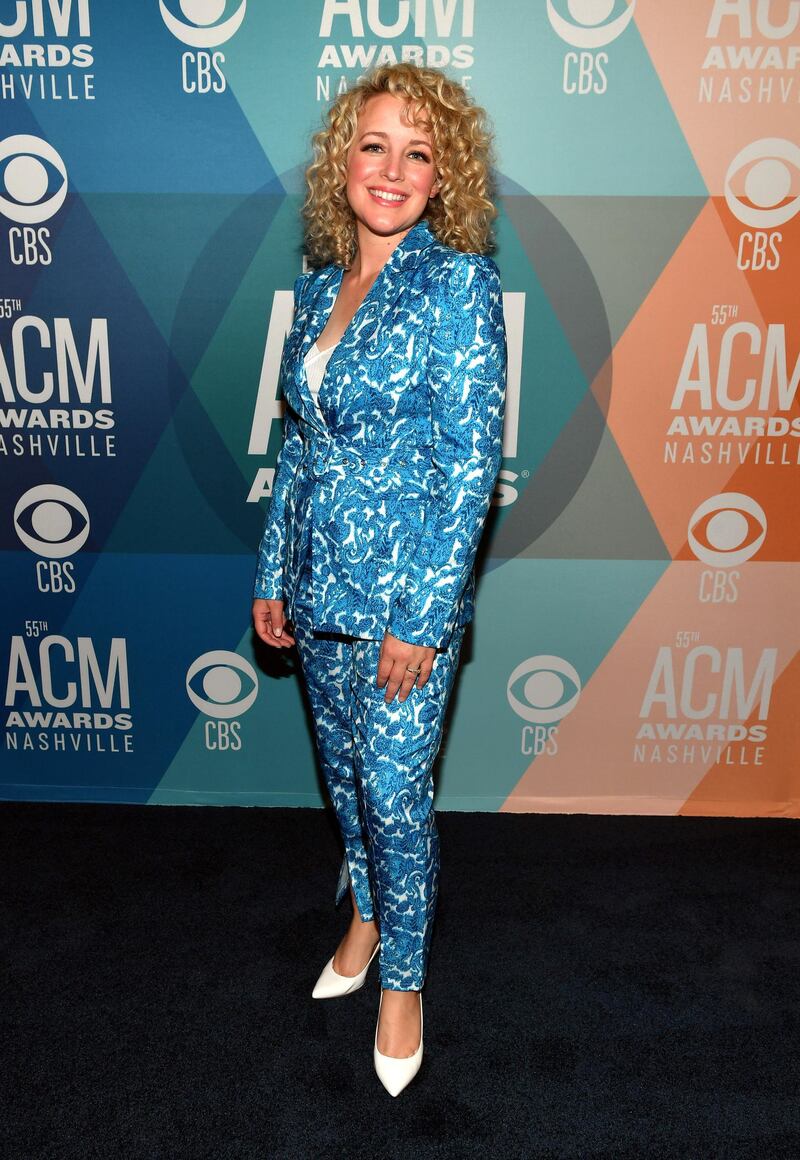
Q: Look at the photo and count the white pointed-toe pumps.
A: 2